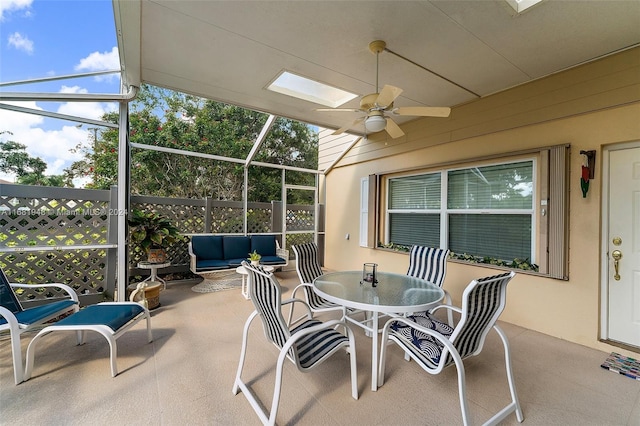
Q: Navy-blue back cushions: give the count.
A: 3